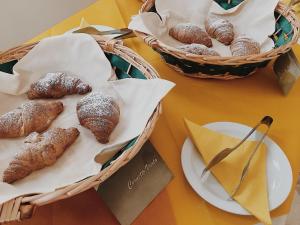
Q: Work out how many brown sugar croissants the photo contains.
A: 8